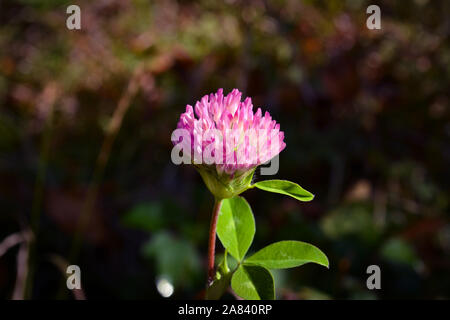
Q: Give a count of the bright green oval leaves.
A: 4